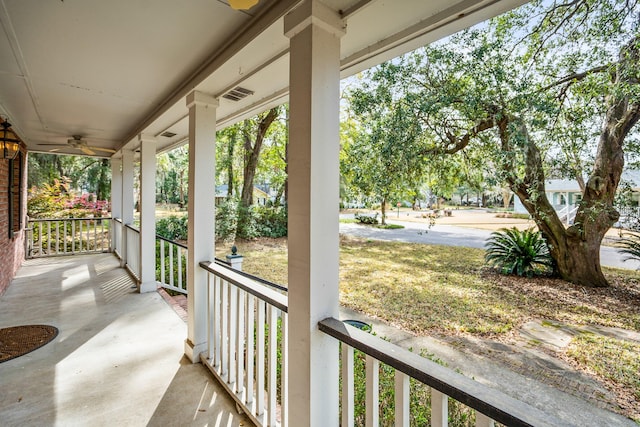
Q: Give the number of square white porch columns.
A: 5